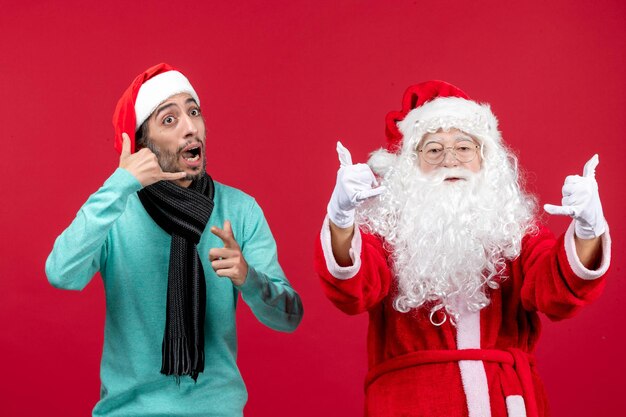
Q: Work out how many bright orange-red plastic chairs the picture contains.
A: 0